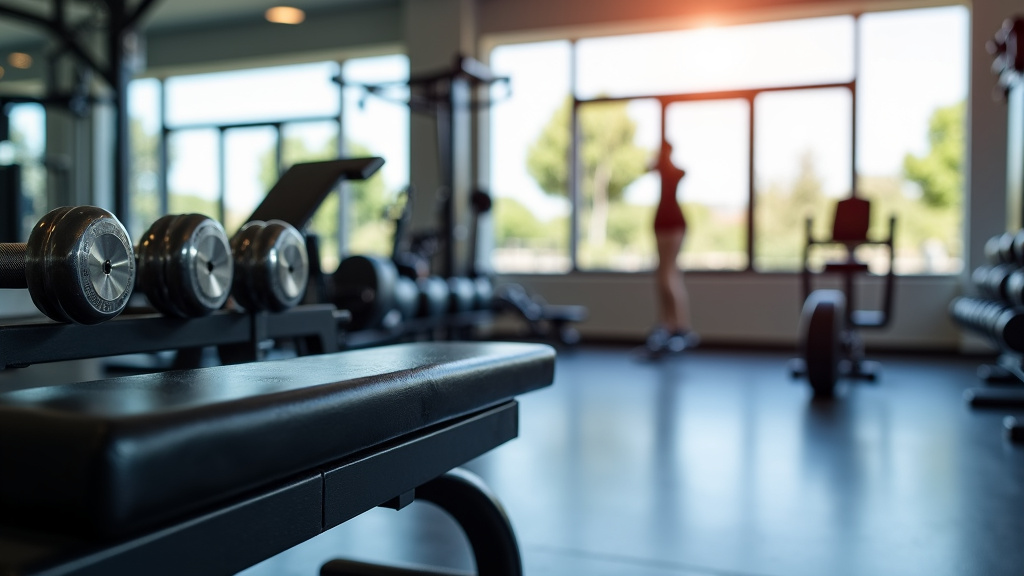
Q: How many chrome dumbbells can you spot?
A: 3